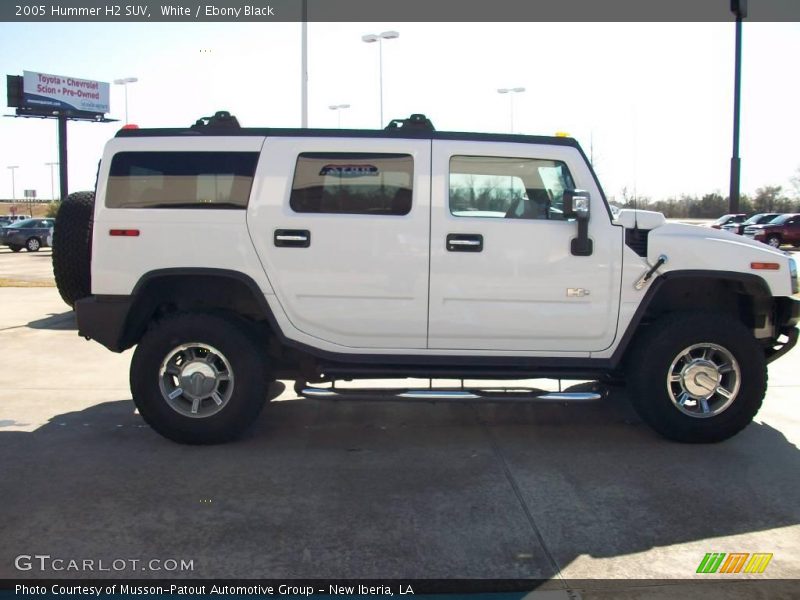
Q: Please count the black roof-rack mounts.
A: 2